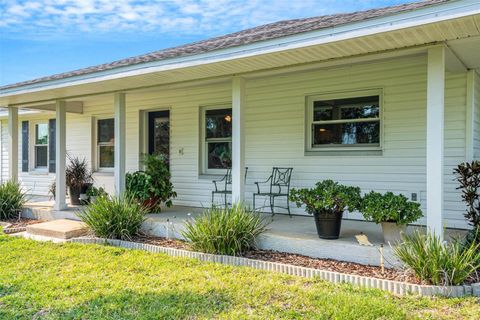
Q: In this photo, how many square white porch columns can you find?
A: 5